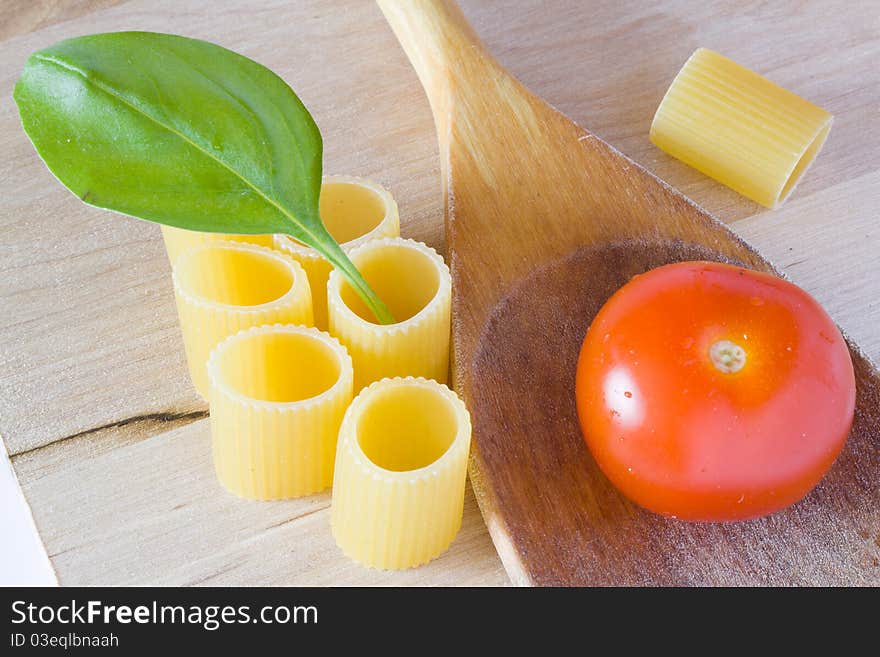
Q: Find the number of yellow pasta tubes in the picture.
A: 7